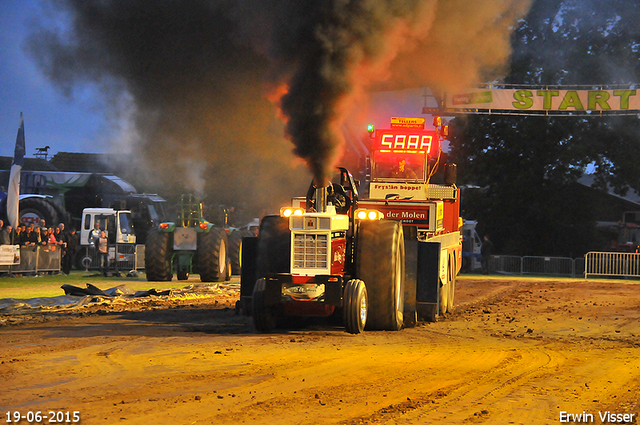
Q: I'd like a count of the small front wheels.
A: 2